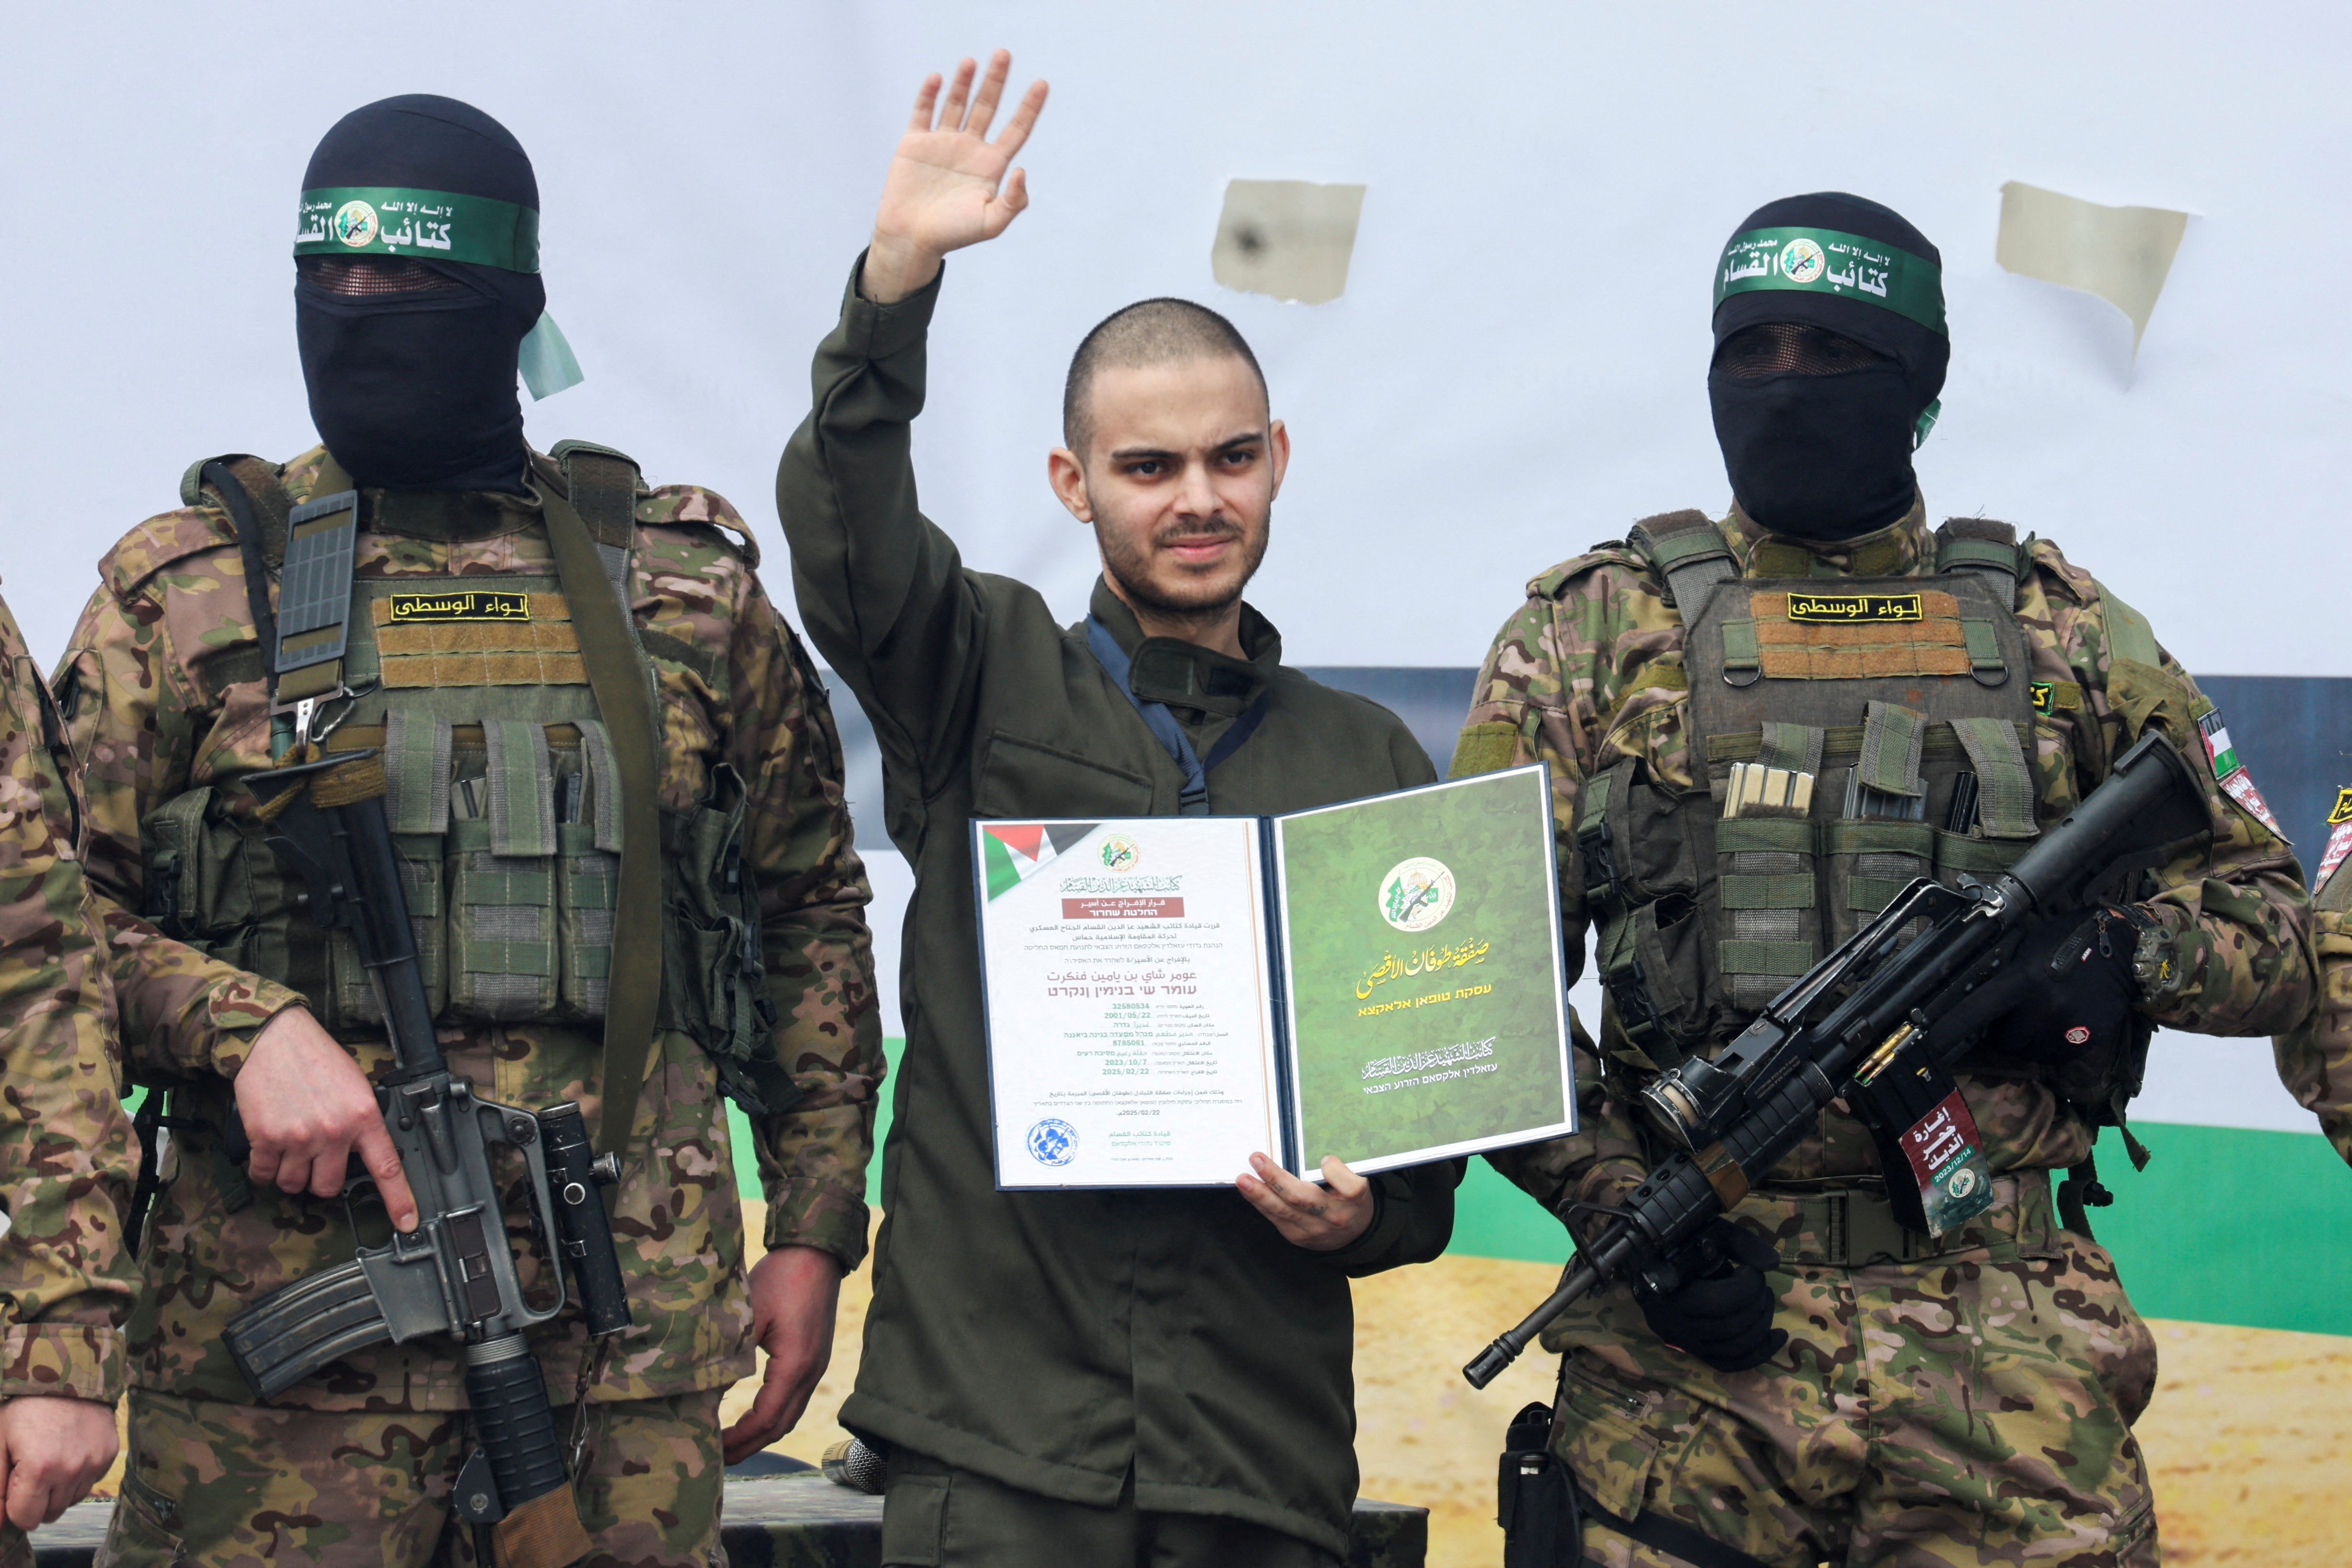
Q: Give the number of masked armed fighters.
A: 2